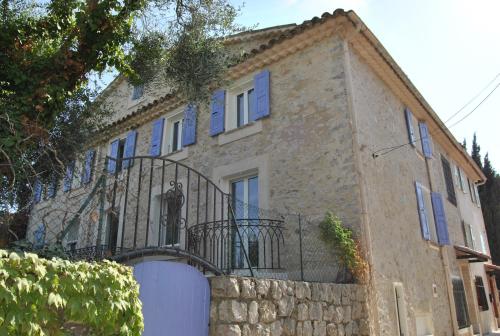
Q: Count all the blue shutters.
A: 14